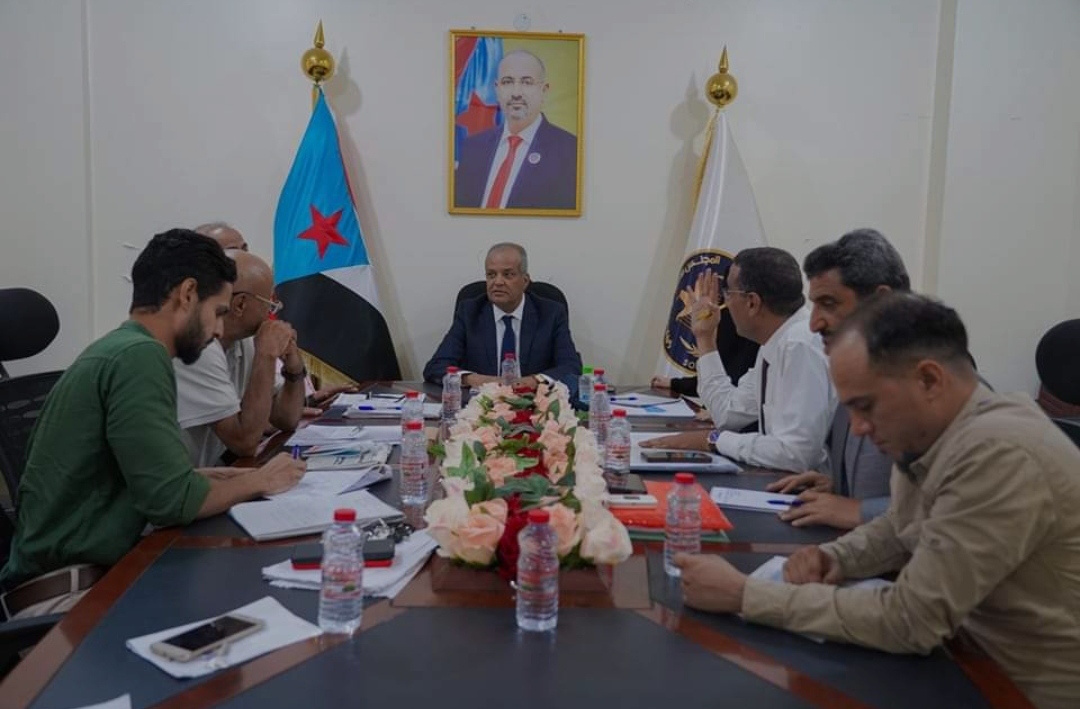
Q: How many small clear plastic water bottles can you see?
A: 11